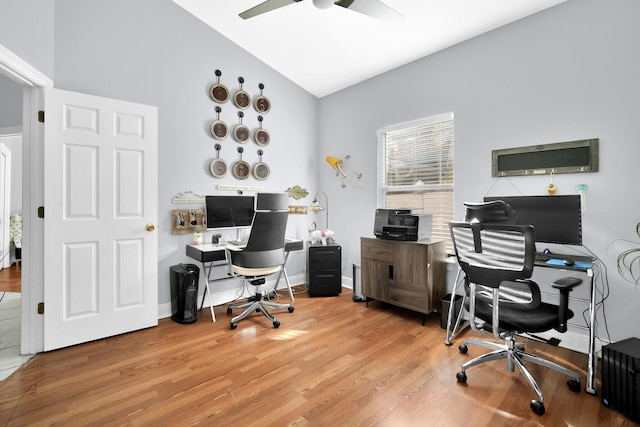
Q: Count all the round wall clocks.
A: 9